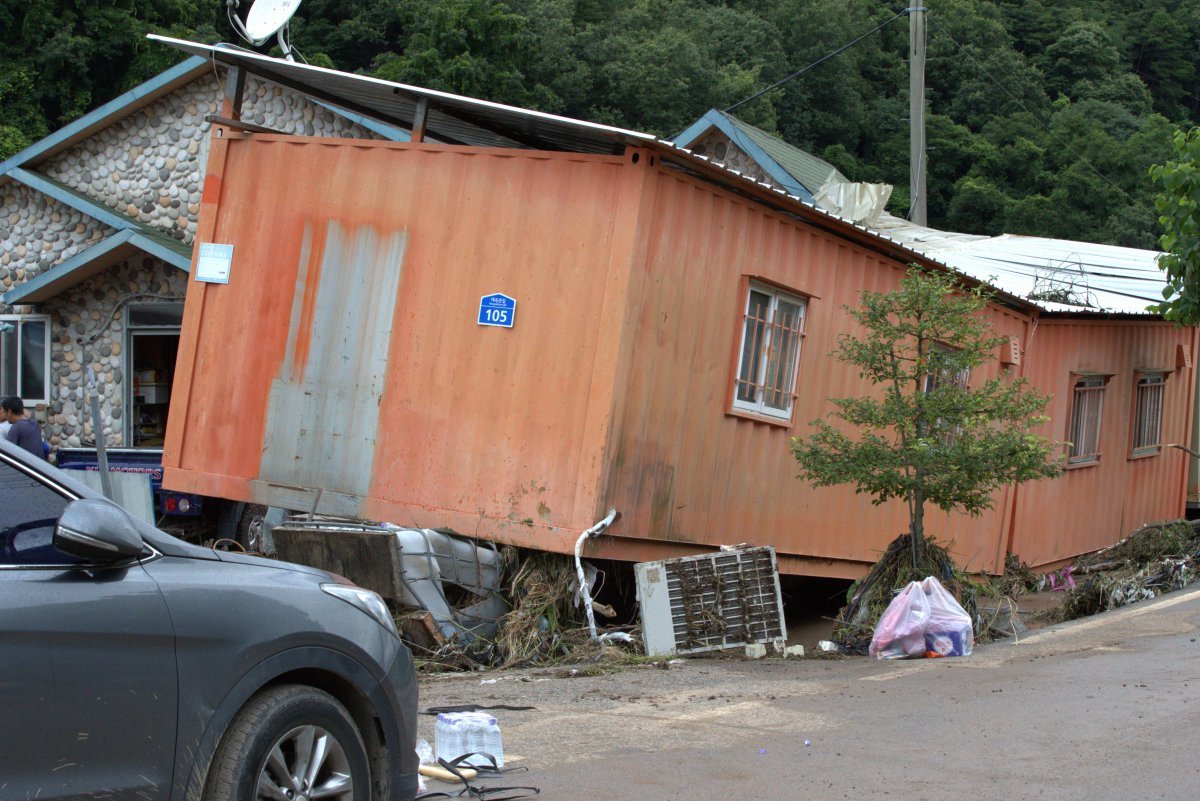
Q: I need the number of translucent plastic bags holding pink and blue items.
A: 2